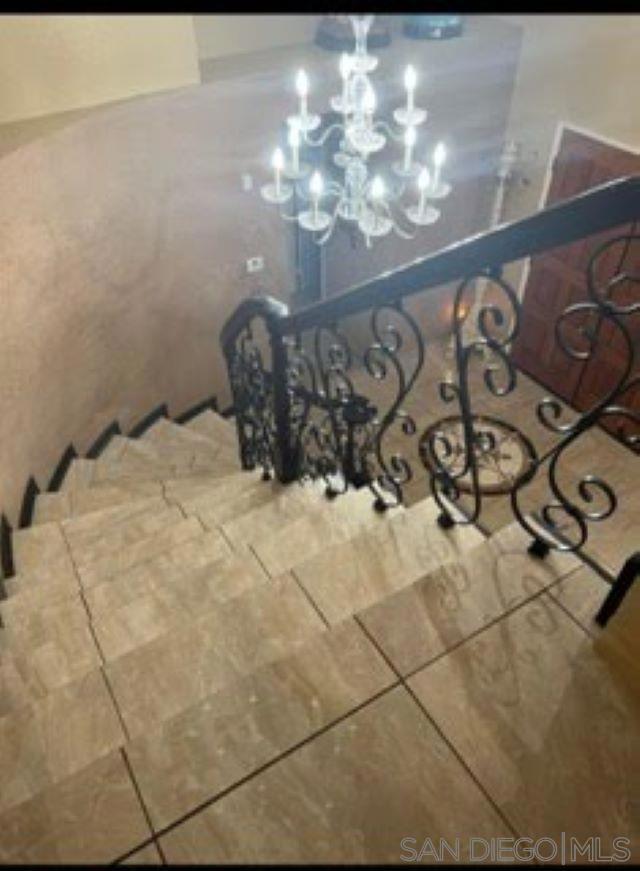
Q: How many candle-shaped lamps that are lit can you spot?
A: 11